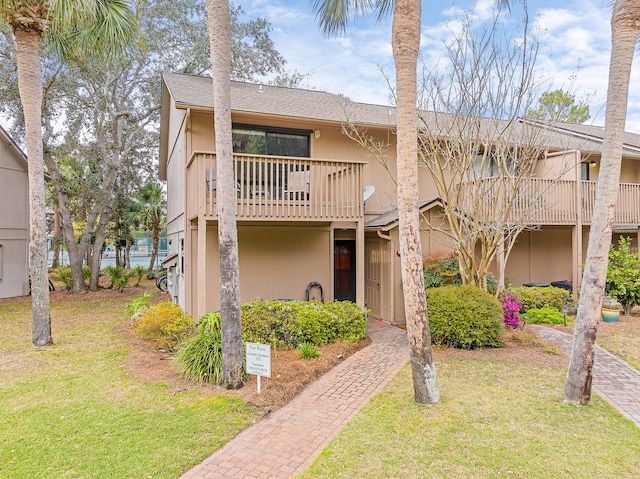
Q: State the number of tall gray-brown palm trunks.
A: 4